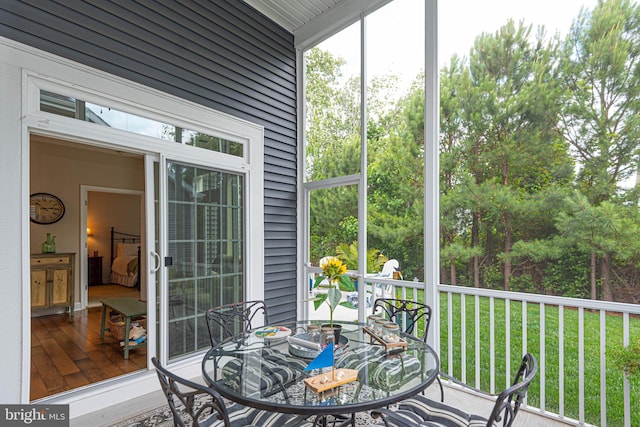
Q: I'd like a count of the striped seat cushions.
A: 4